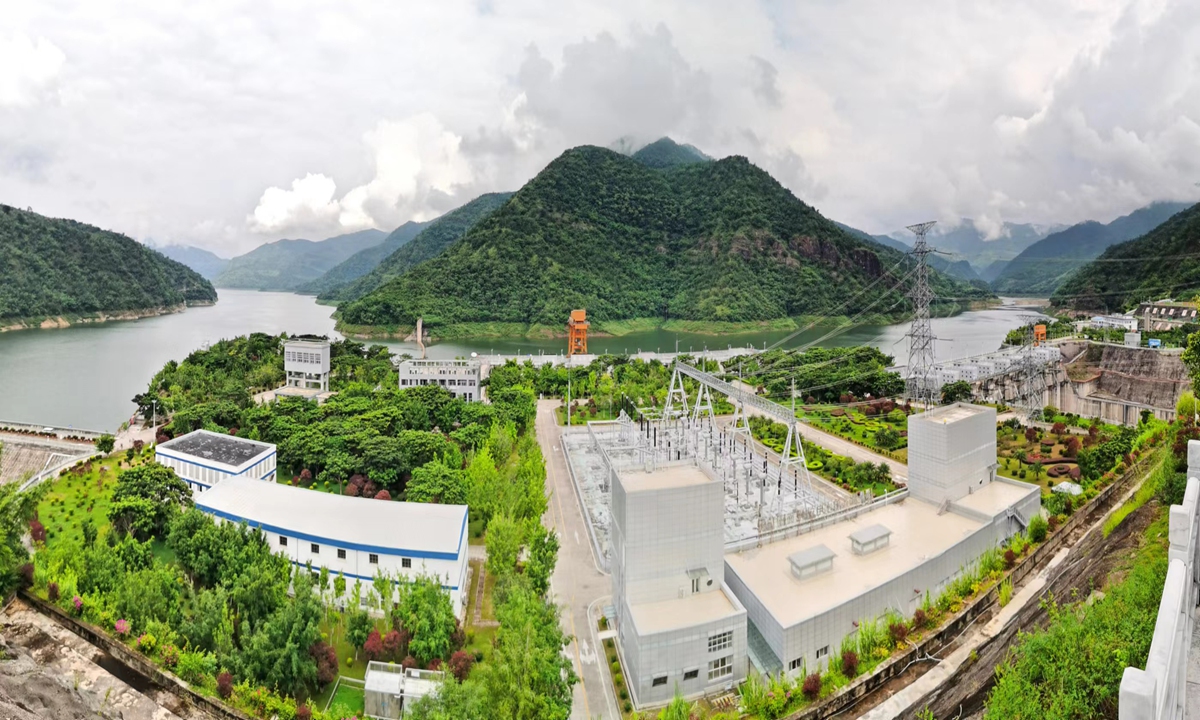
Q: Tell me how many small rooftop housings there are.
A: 2